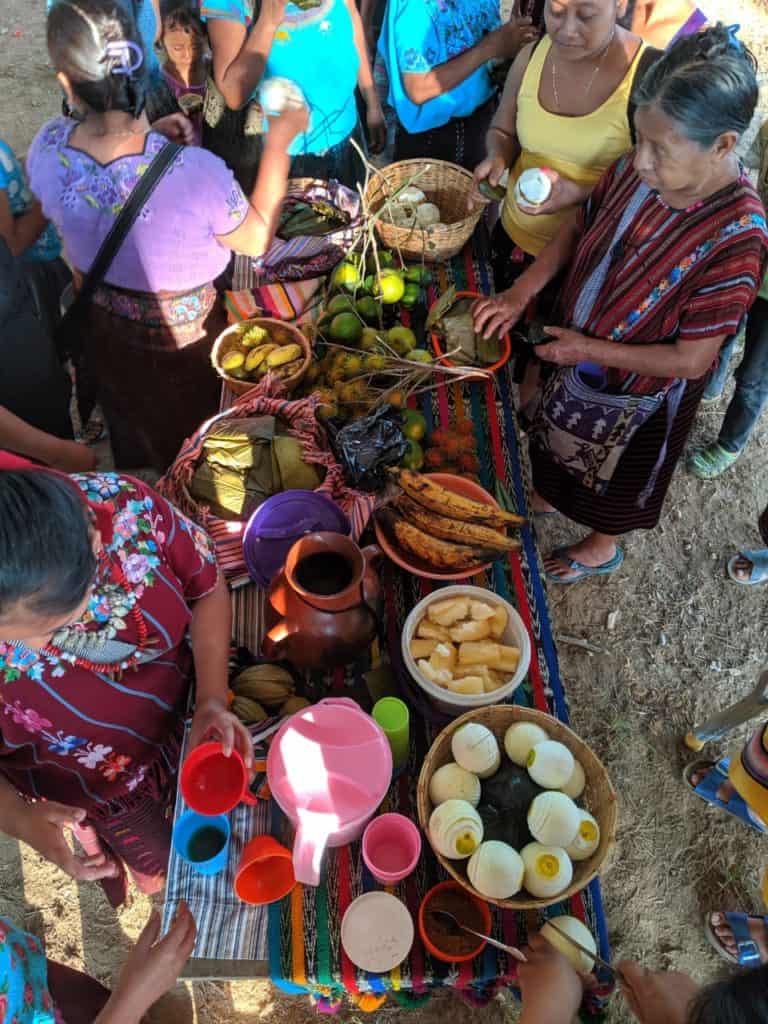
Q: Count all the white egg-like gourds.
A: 11